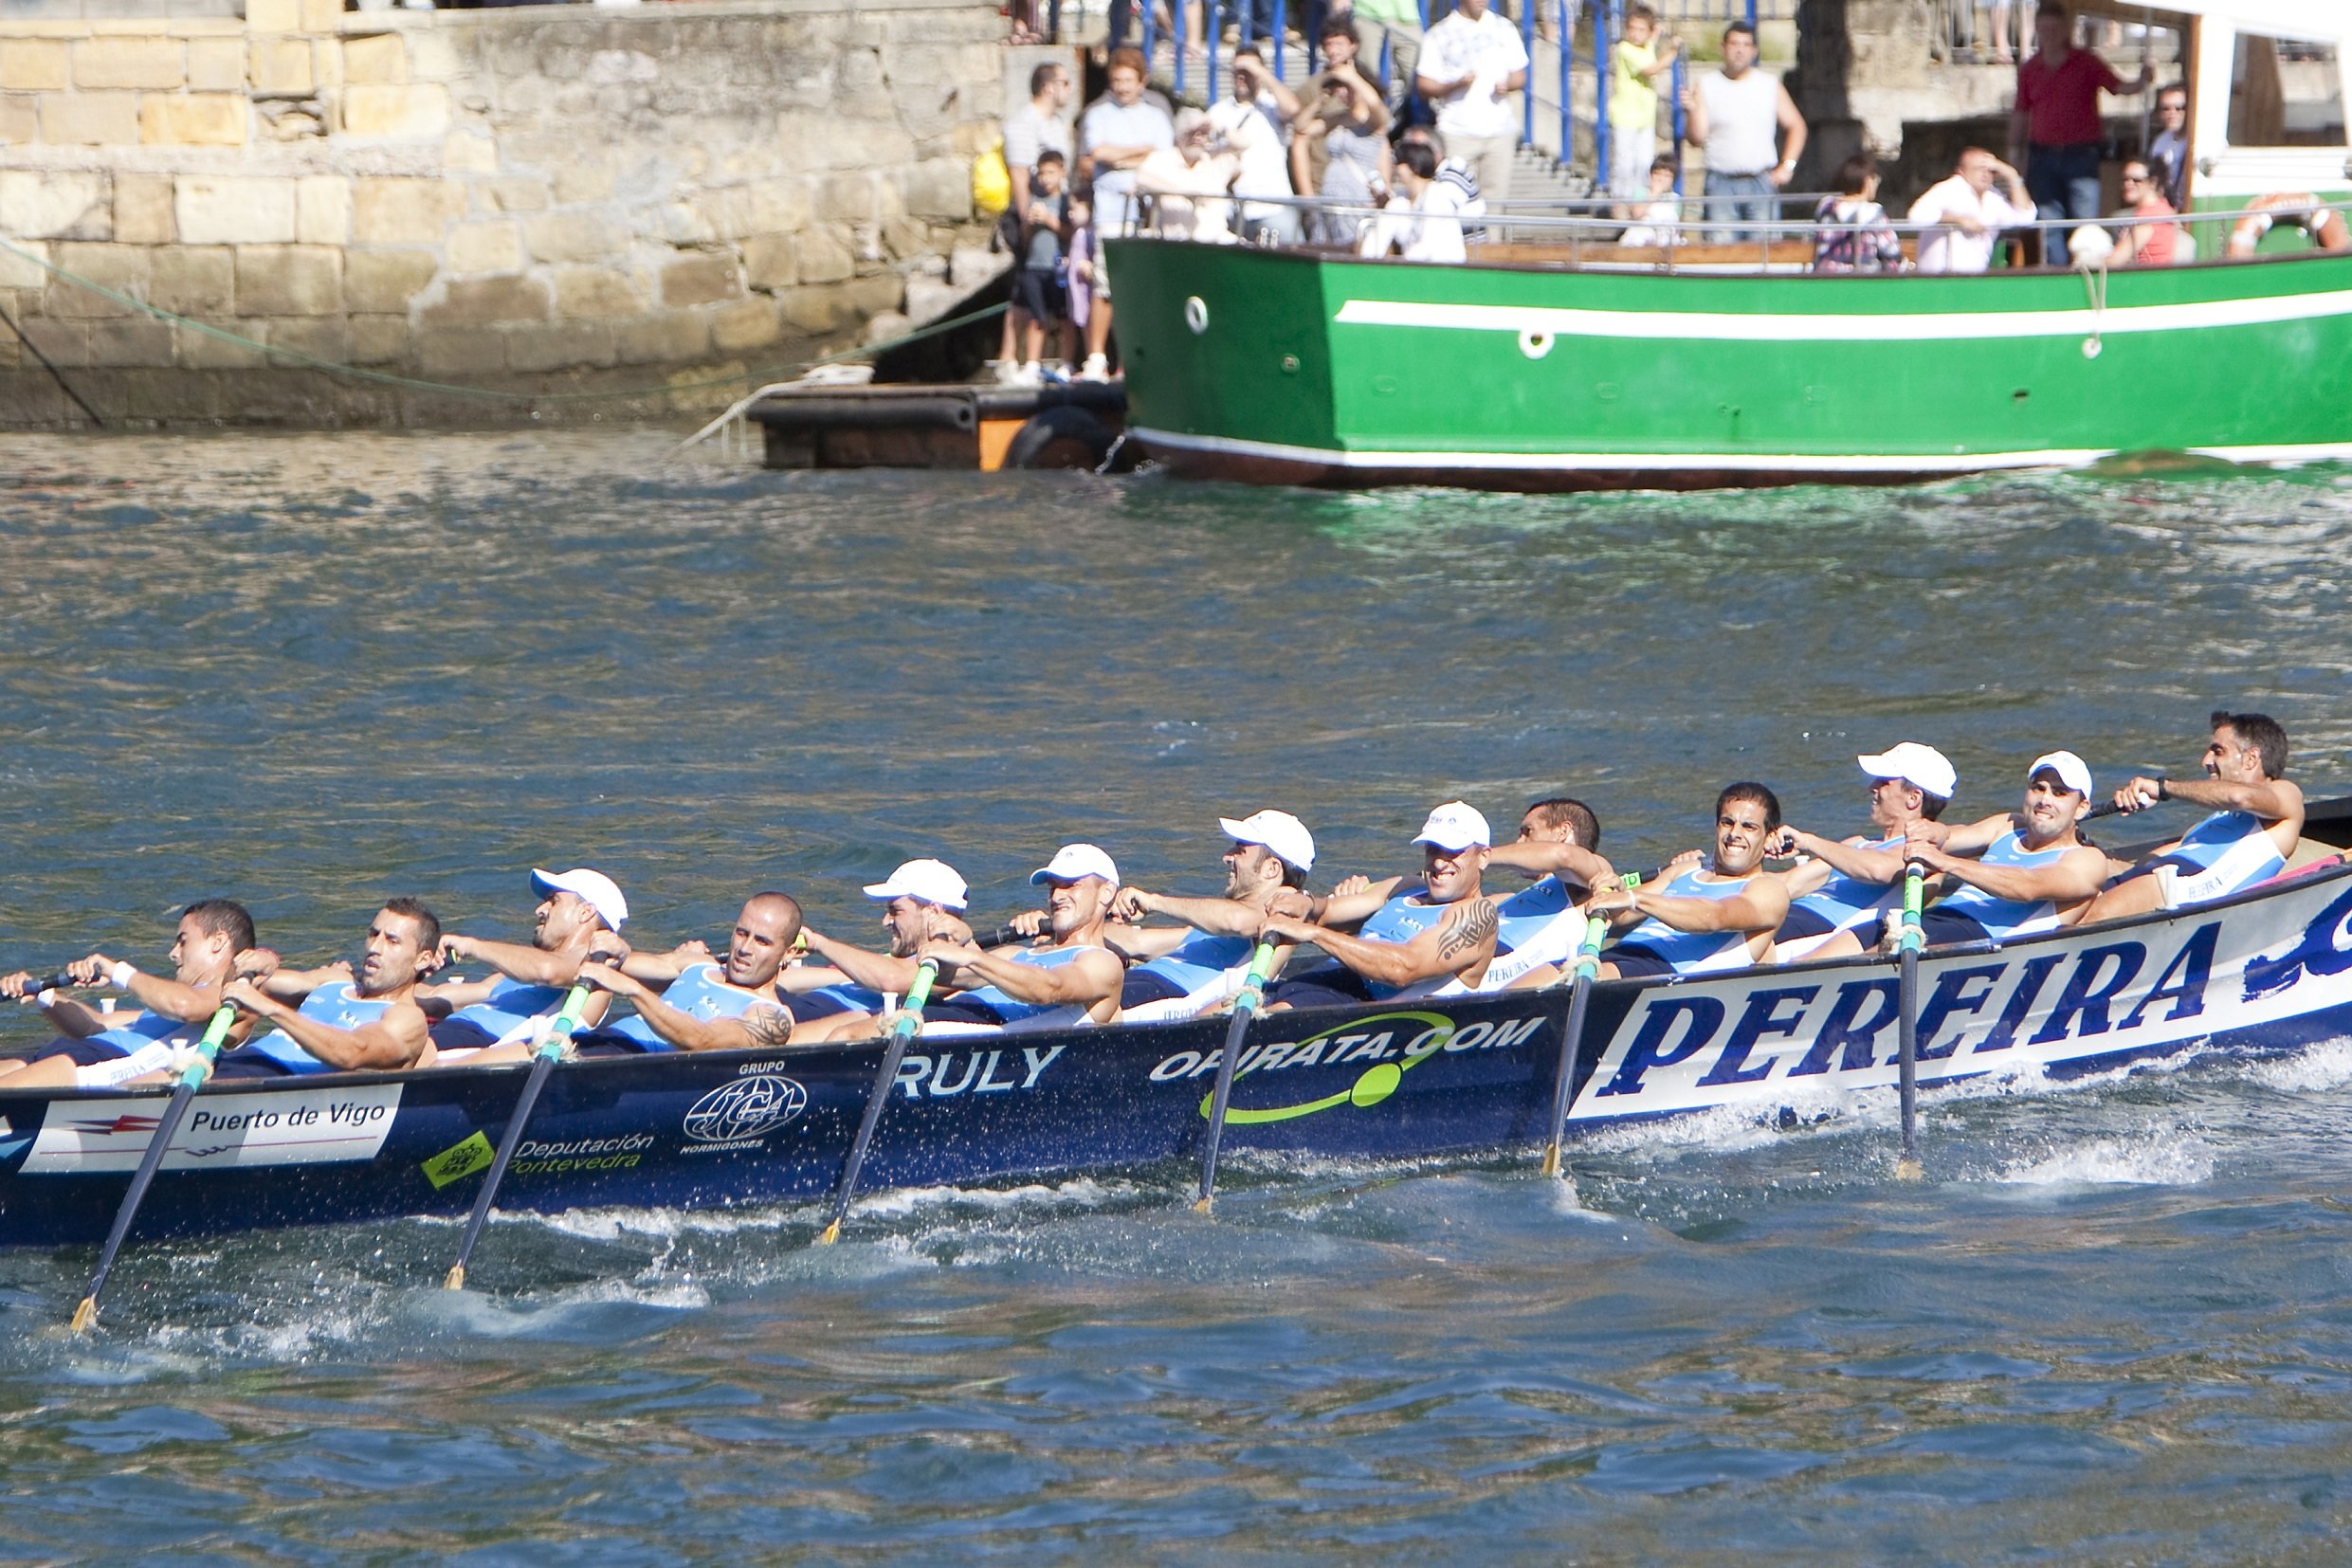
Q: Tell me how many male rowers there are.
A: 13